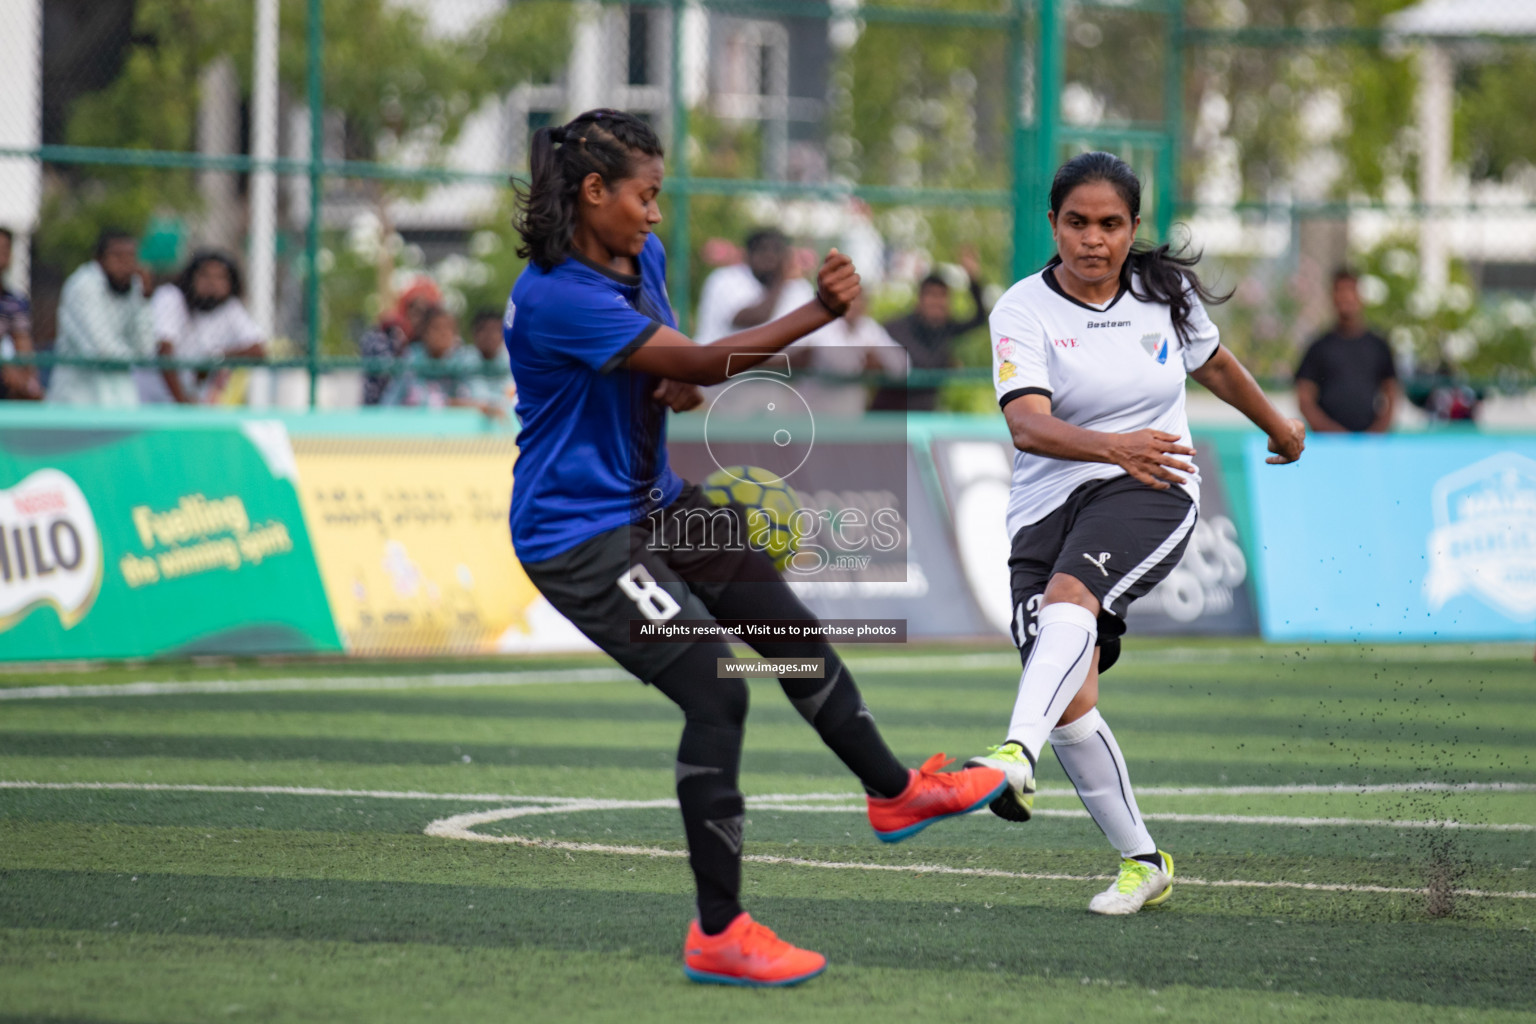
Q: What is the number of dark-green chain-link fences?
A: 1